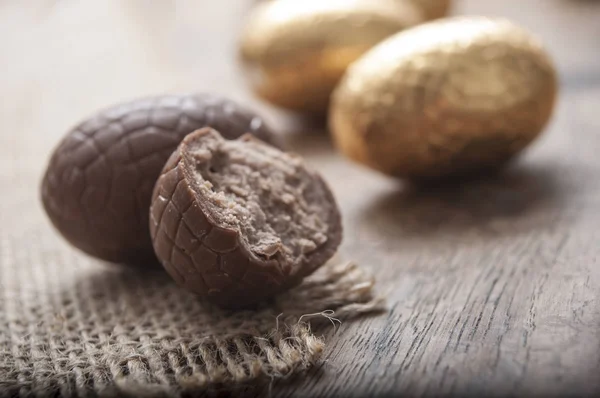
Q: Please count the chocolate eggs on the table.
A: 5